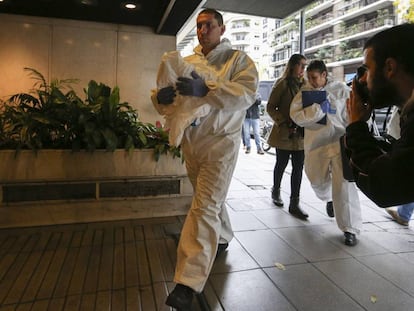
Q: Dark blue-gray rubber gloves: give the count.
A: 2